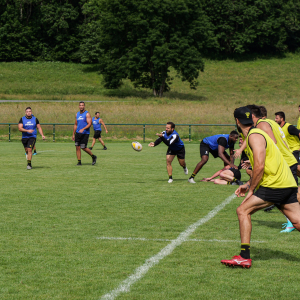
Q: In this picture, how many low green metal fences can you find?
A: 1